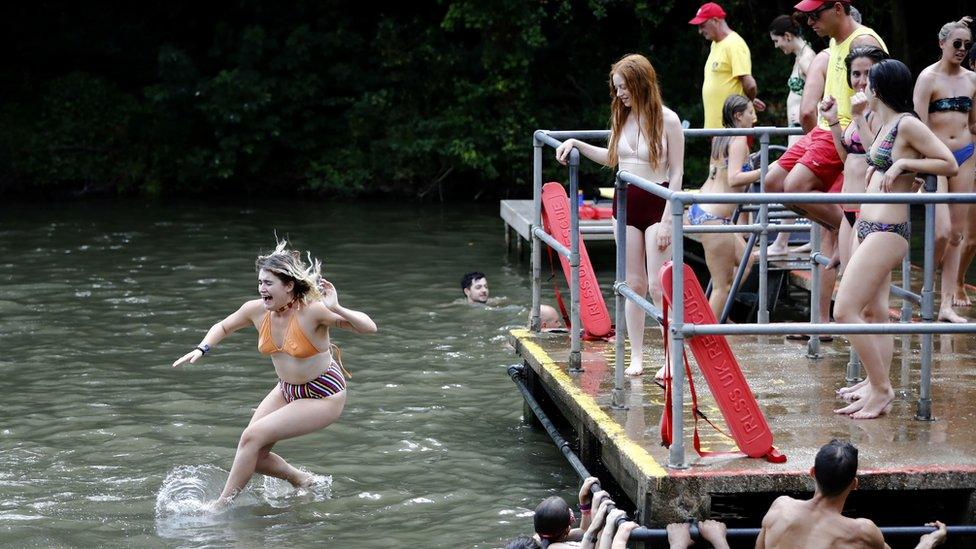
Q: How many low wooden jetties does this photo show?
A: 1